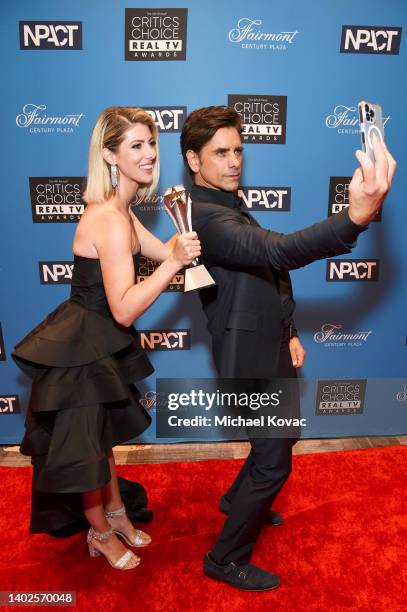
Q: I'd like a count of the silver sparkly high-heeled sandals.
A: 2